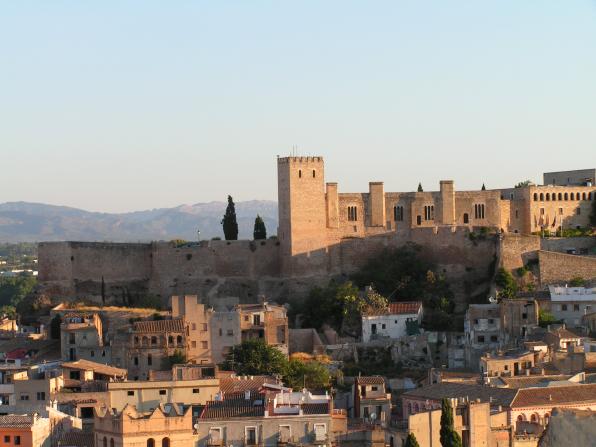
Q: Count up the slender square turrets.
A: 3